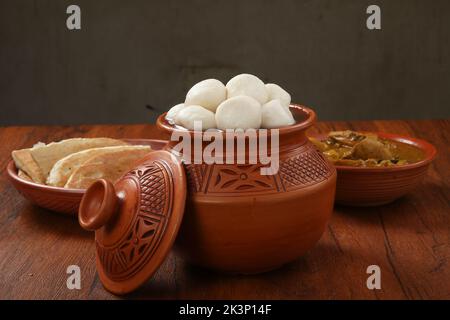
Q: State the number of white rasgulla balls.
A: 7